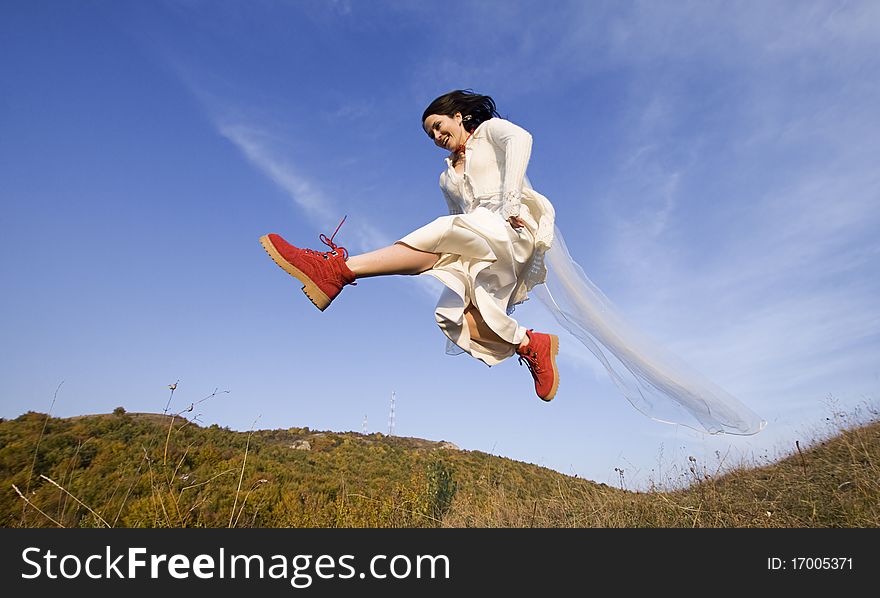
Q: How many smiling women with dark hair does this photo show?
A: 1